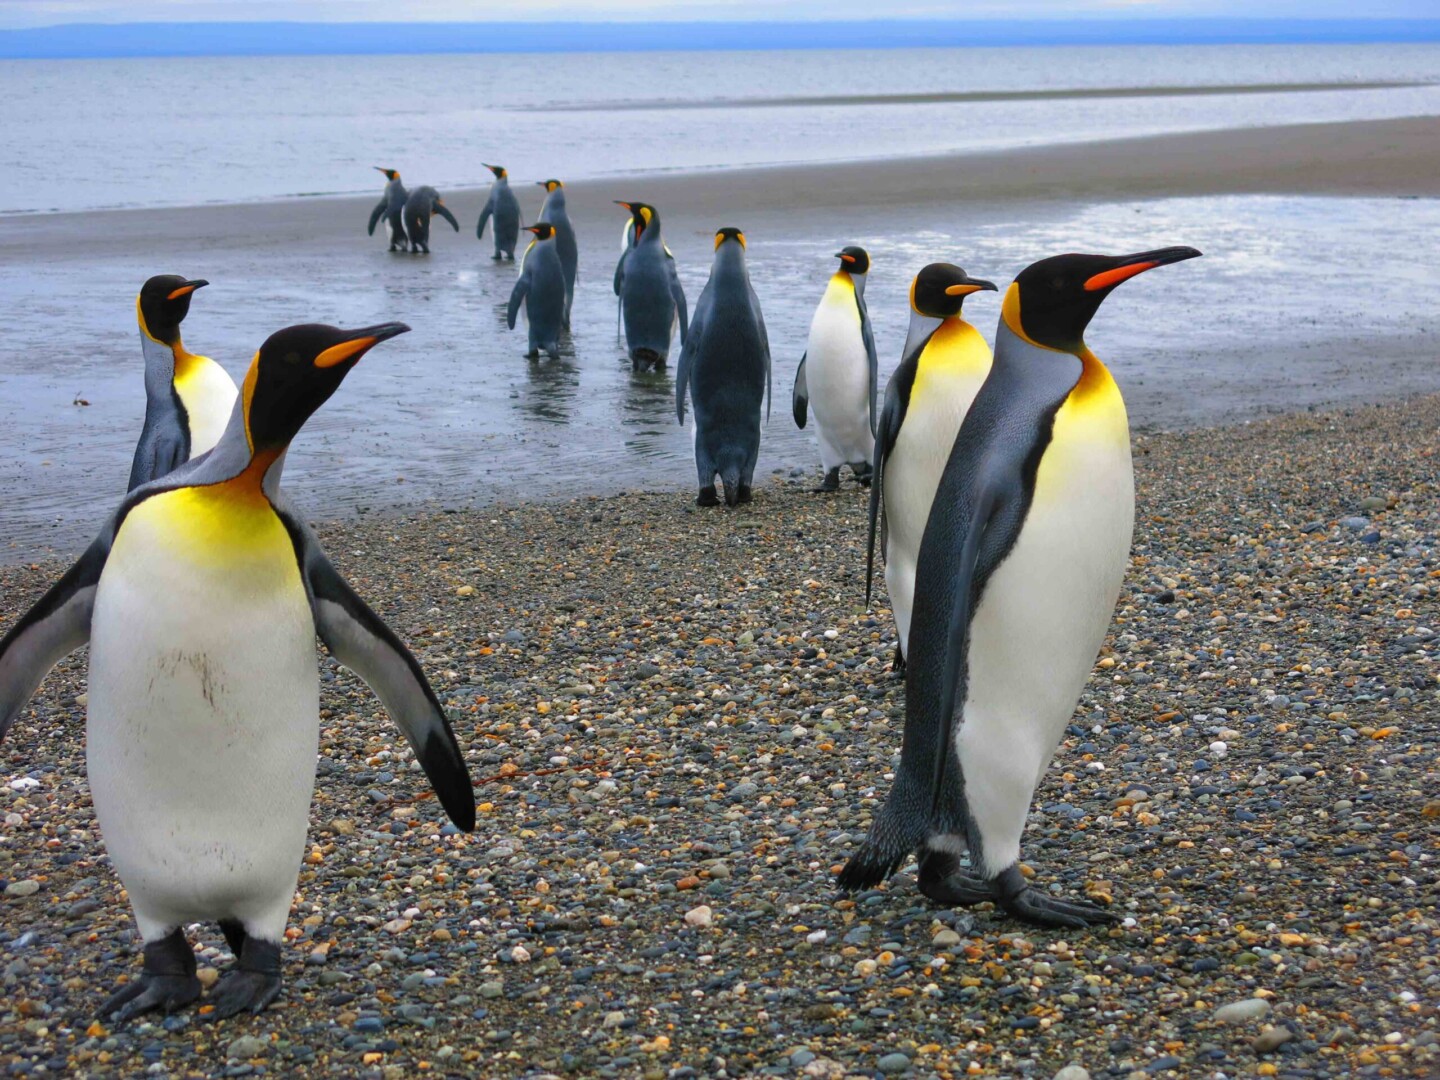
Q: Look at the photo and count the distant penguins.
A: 9